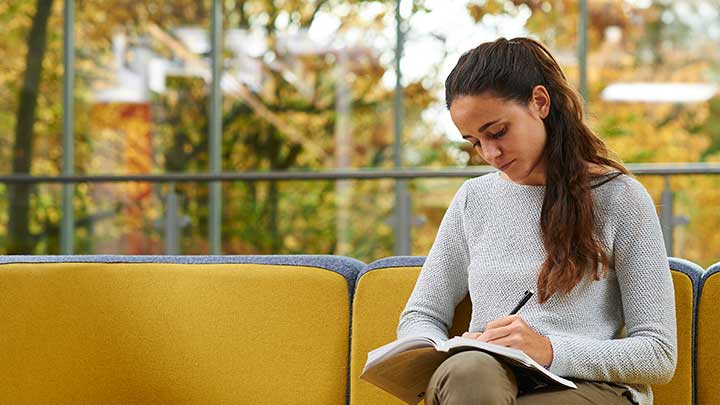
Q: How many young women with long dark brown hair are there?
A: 1